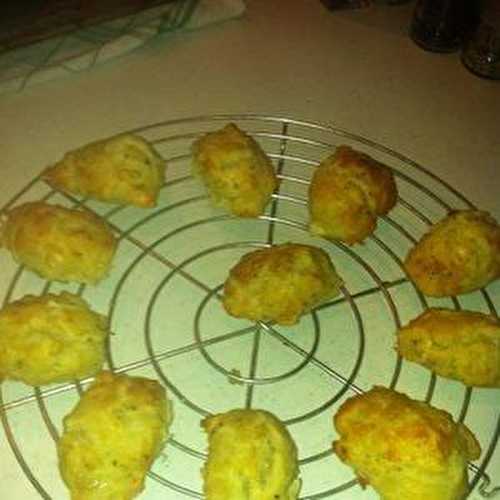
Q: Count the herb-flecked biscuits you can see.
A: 11